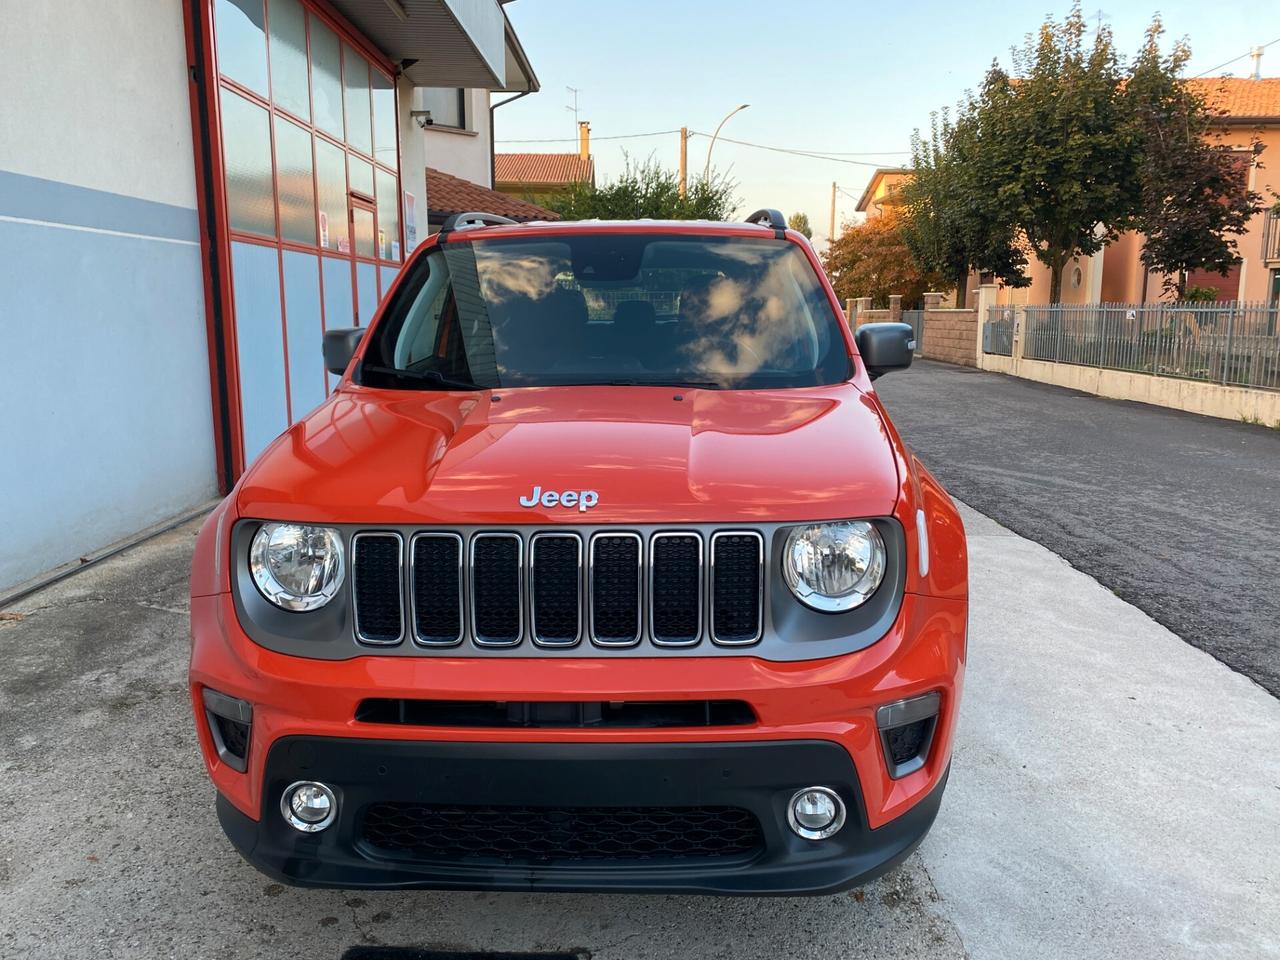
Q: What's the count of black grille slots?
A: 7